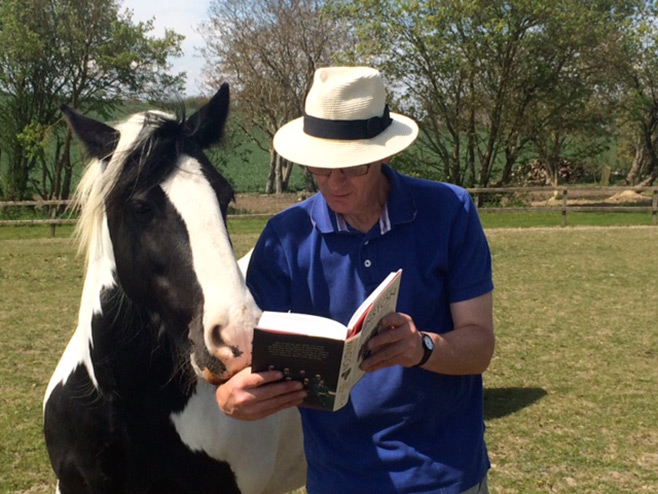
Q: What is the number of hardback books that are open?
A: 1